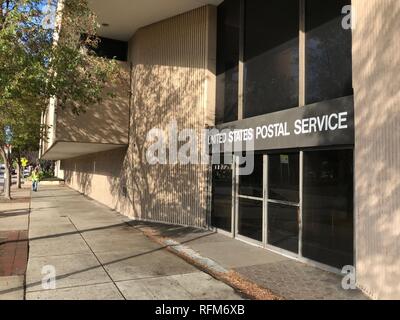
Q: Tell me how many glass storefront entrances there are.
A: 1